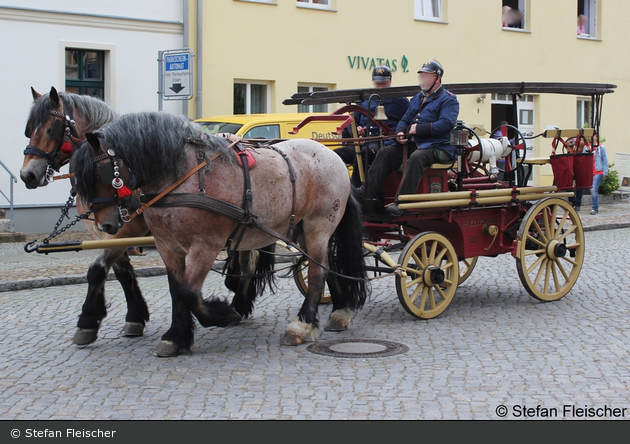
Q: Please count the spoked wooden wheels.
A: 4